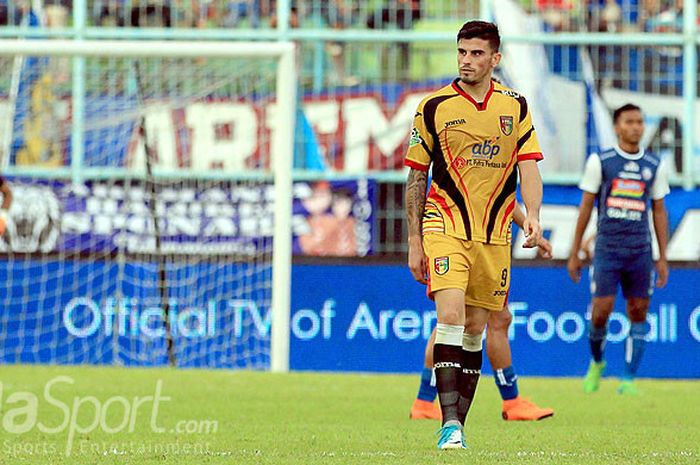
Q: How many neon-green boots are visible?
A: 2